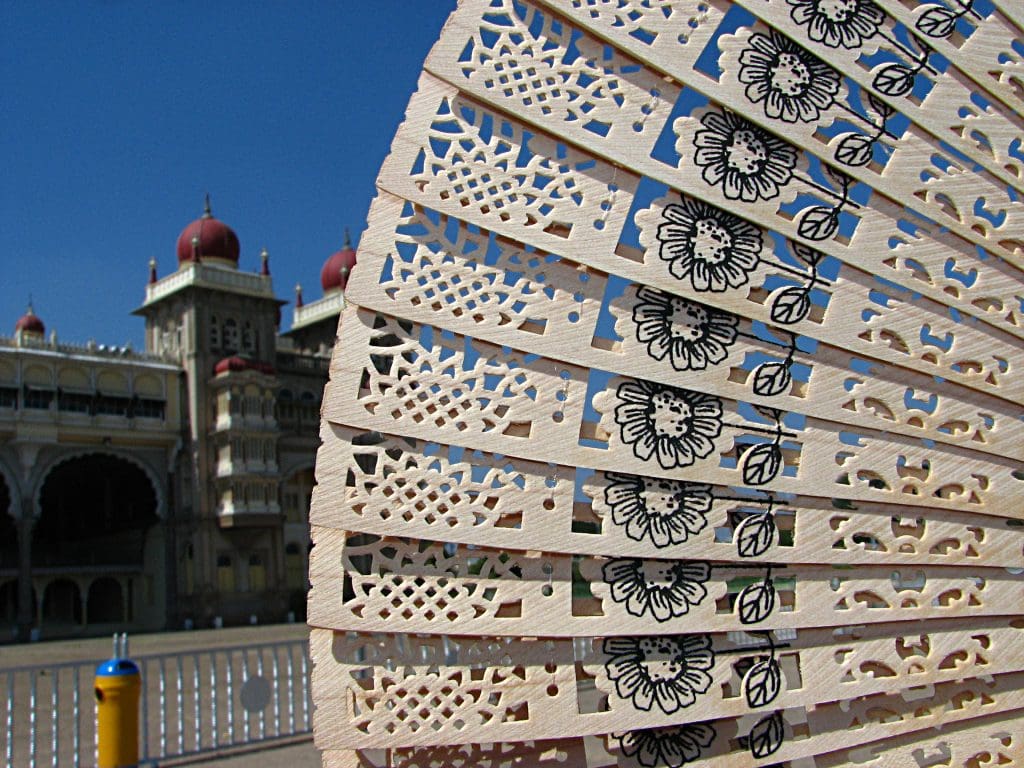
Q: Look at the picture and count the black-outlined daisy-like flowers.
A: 10